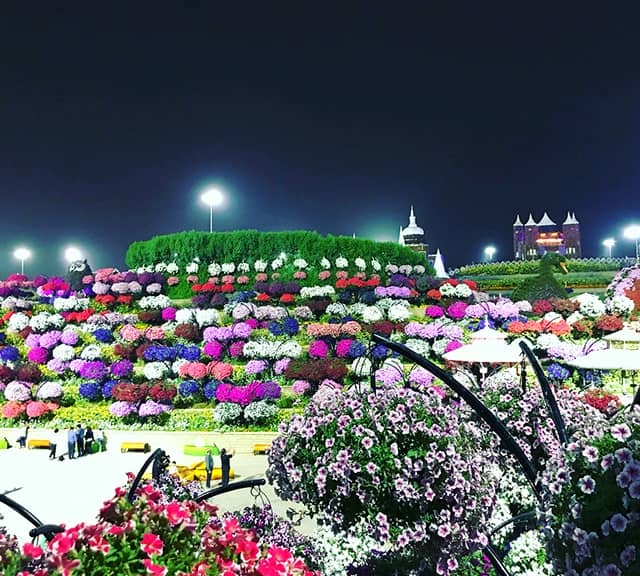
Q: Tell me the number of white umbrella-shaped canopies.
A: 2